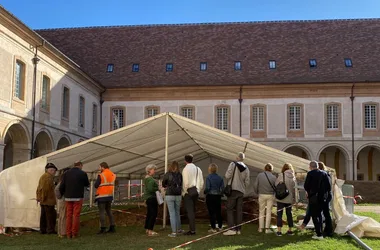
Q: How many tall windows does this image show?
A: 13